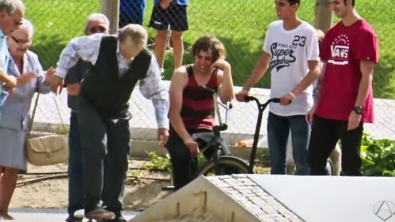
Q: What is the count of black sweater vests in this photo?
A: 1